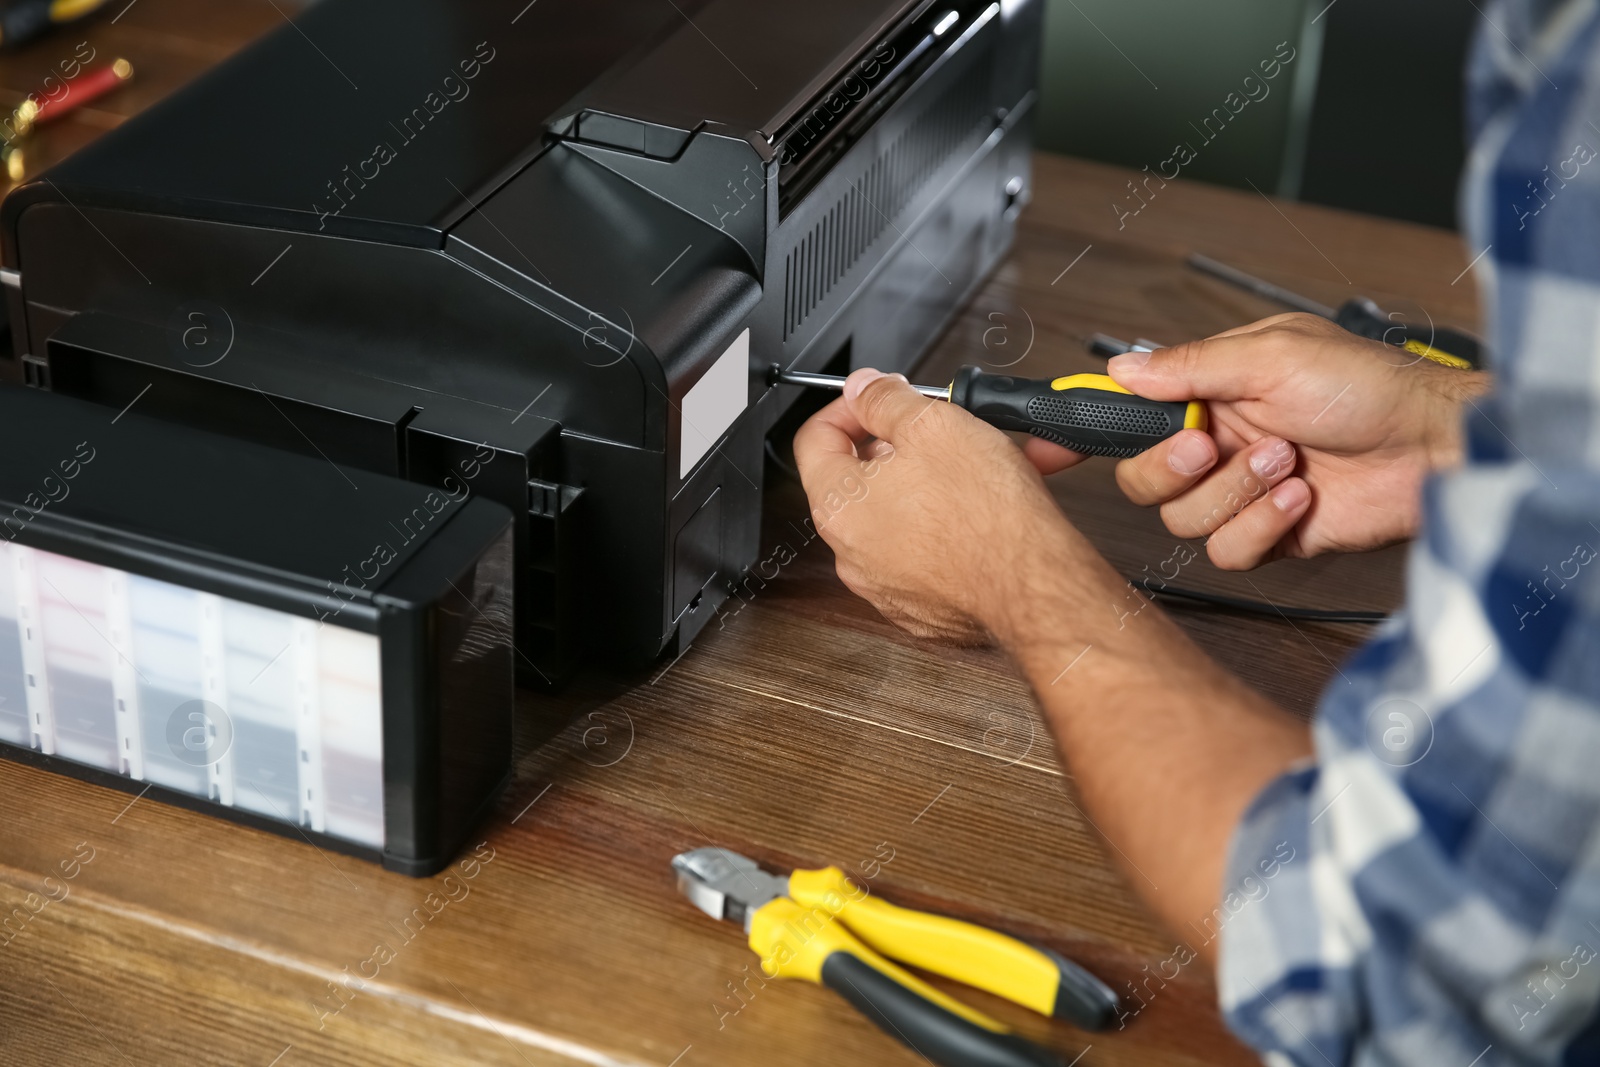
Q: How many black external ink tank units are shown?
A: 1